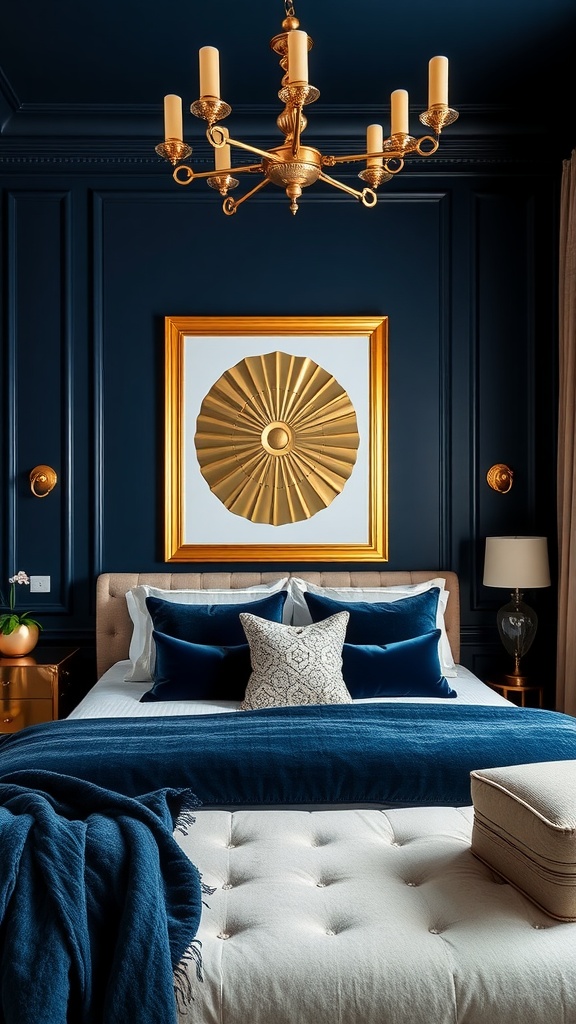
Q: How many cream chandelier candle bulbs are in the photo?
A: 7